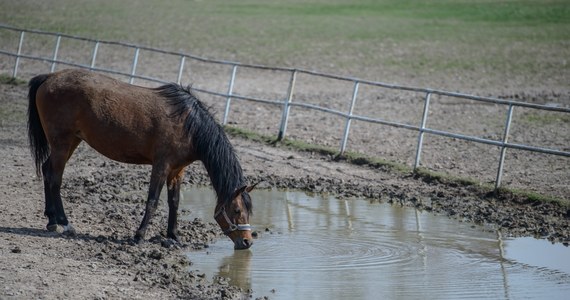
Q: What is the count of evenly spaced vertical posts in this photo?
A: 10